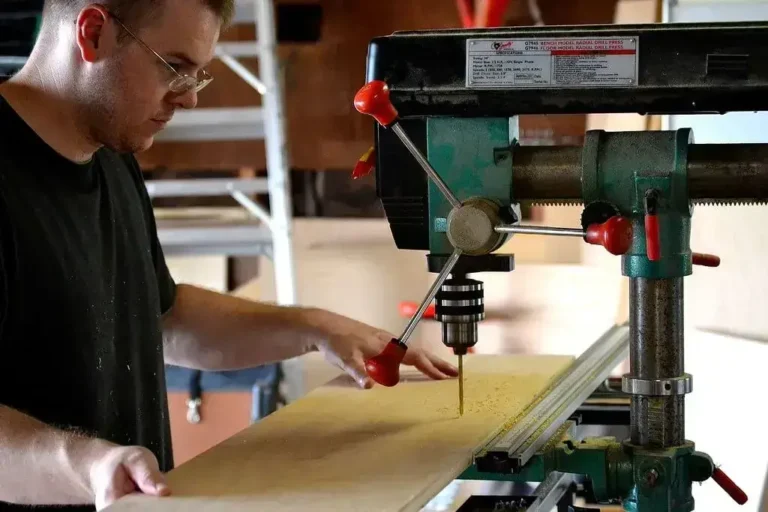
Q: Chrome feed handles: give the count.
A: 3